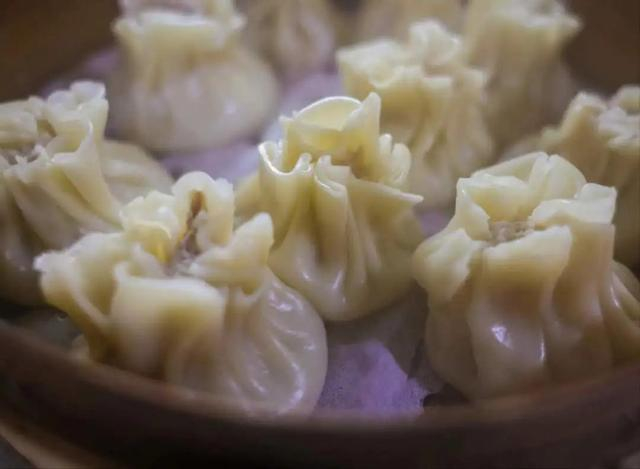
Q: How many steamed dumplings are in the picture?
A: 10